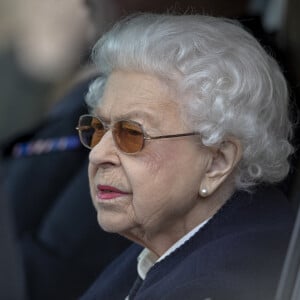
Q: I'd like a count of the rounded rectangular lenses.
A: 2